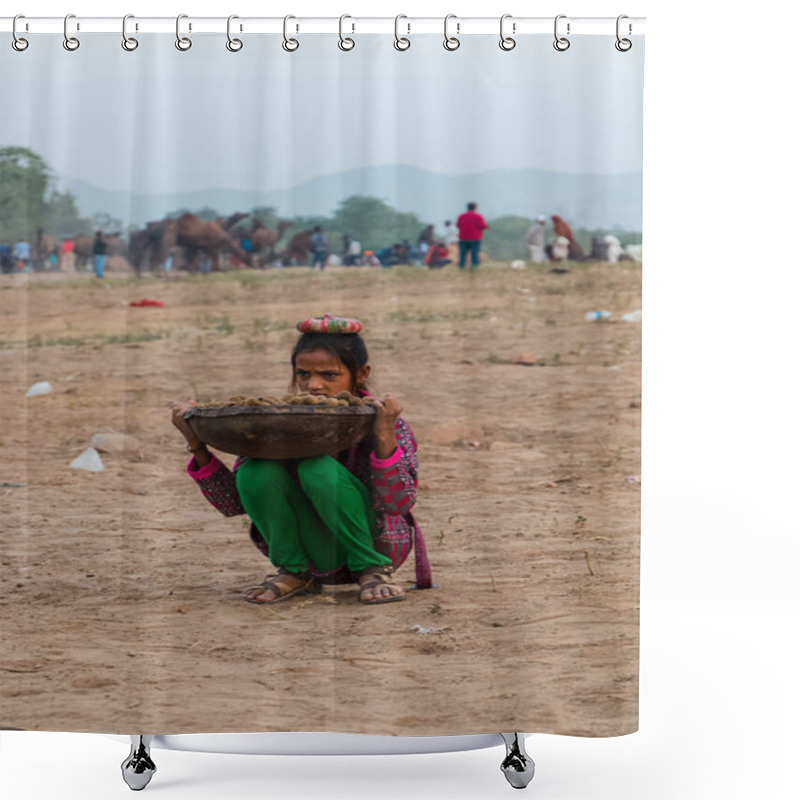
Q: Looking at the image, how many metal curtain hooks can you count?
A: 12